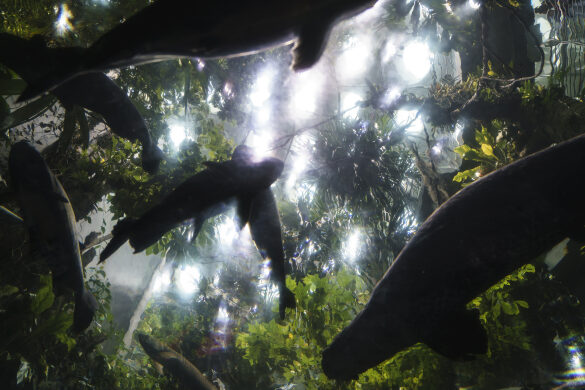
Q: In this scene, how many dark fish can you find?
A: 7